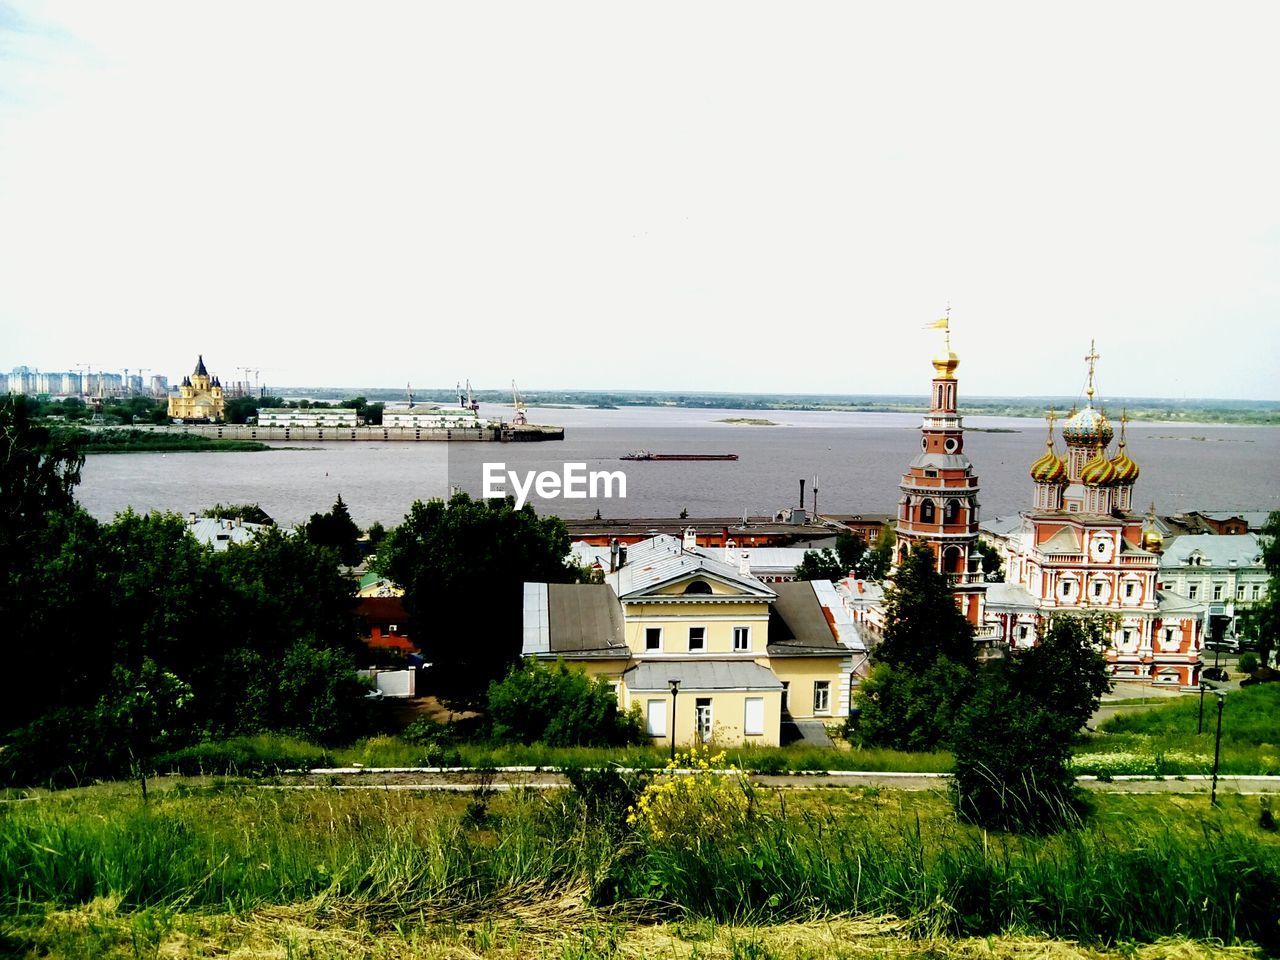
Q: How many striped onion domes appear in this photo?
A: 3